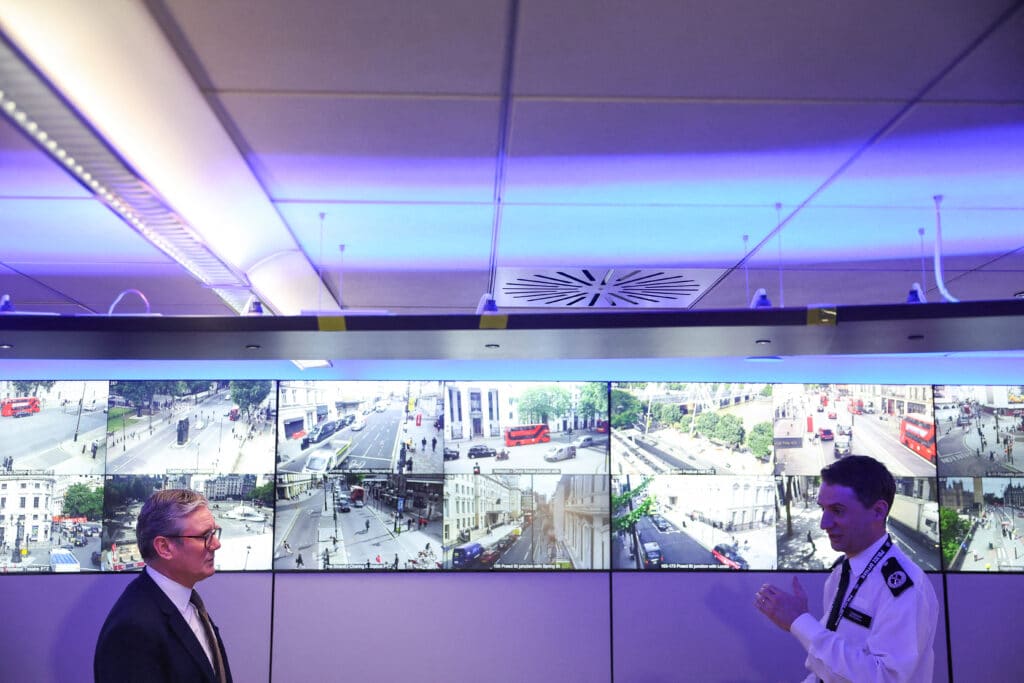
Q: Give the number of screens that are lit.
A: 14